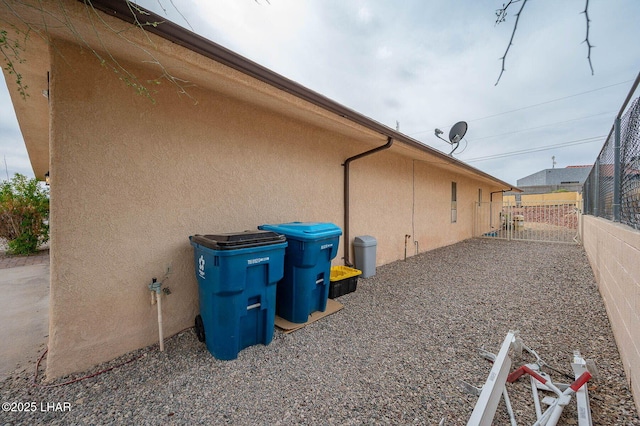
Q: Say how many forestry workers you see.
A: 0